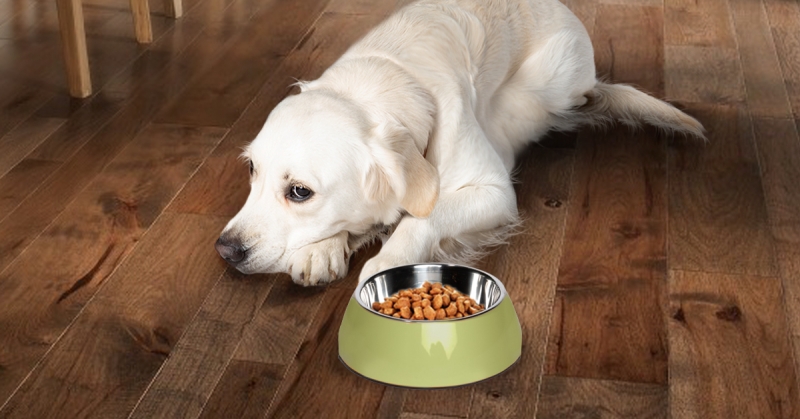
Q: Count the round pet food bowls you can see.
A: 1